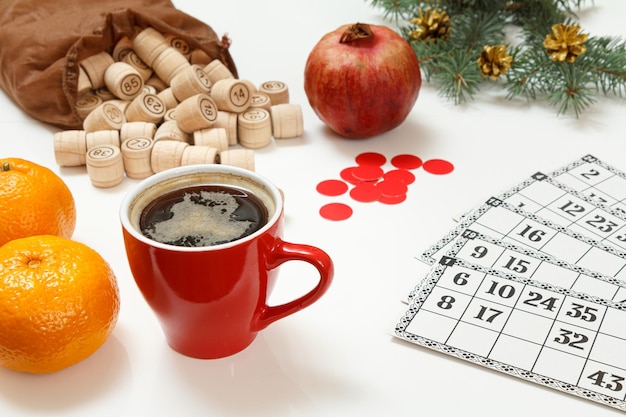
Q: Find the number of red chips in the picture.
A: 11